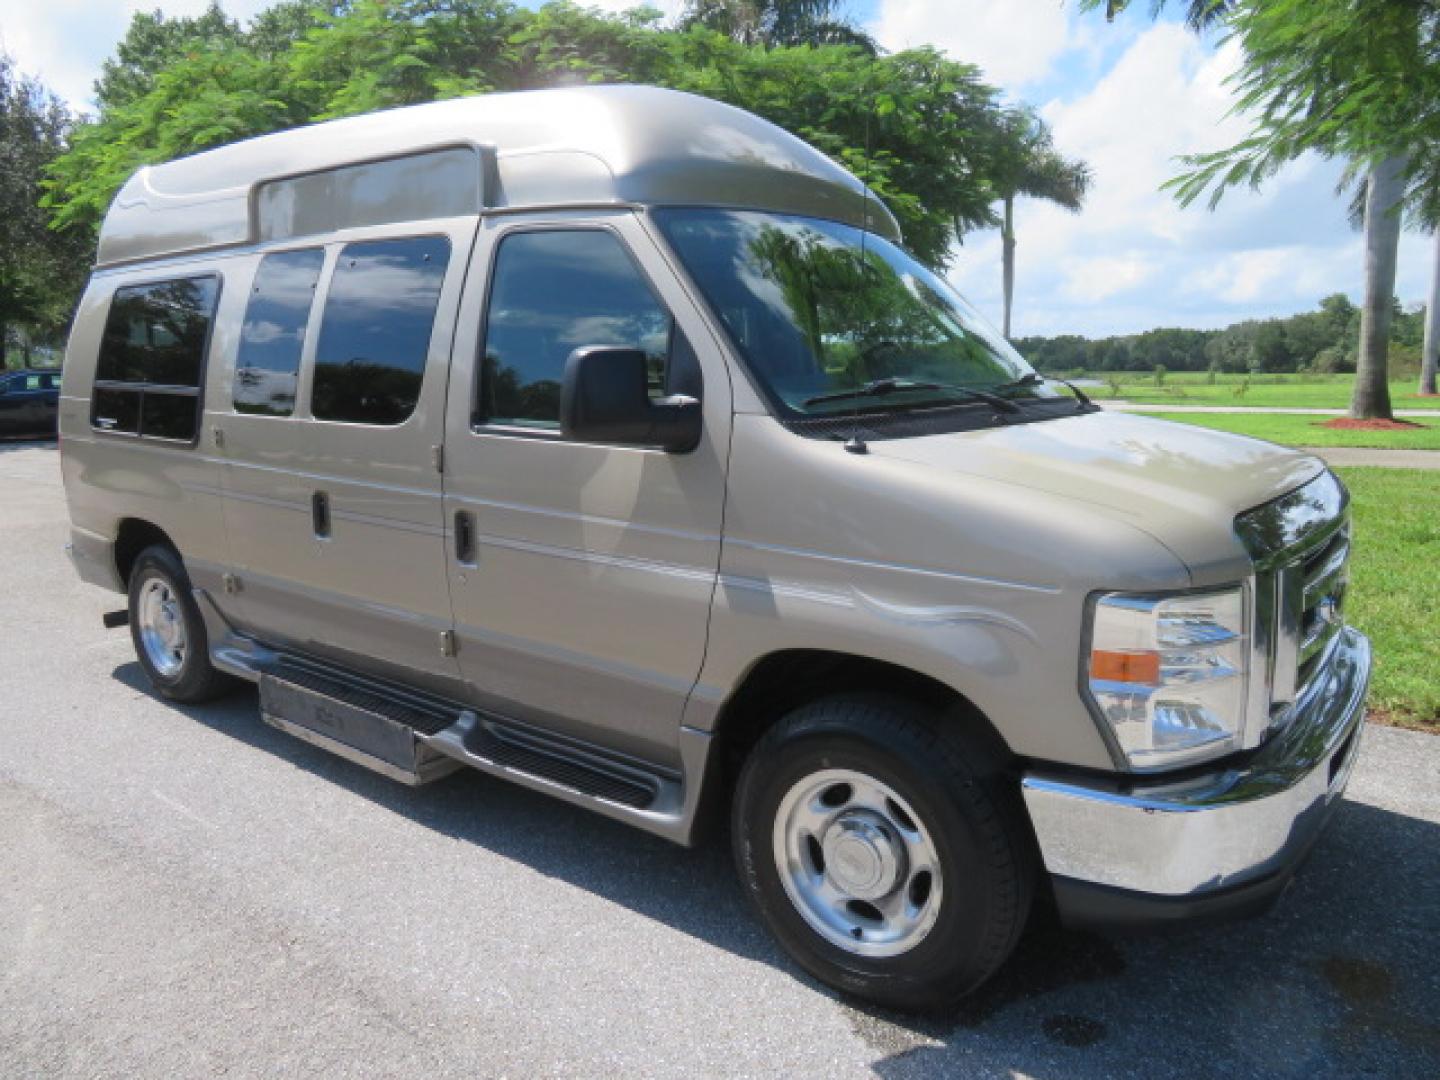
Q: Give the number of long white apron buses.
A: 0